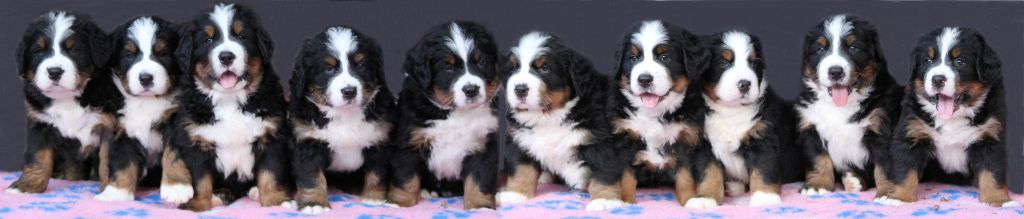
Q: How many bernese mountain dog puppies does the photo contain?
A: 10